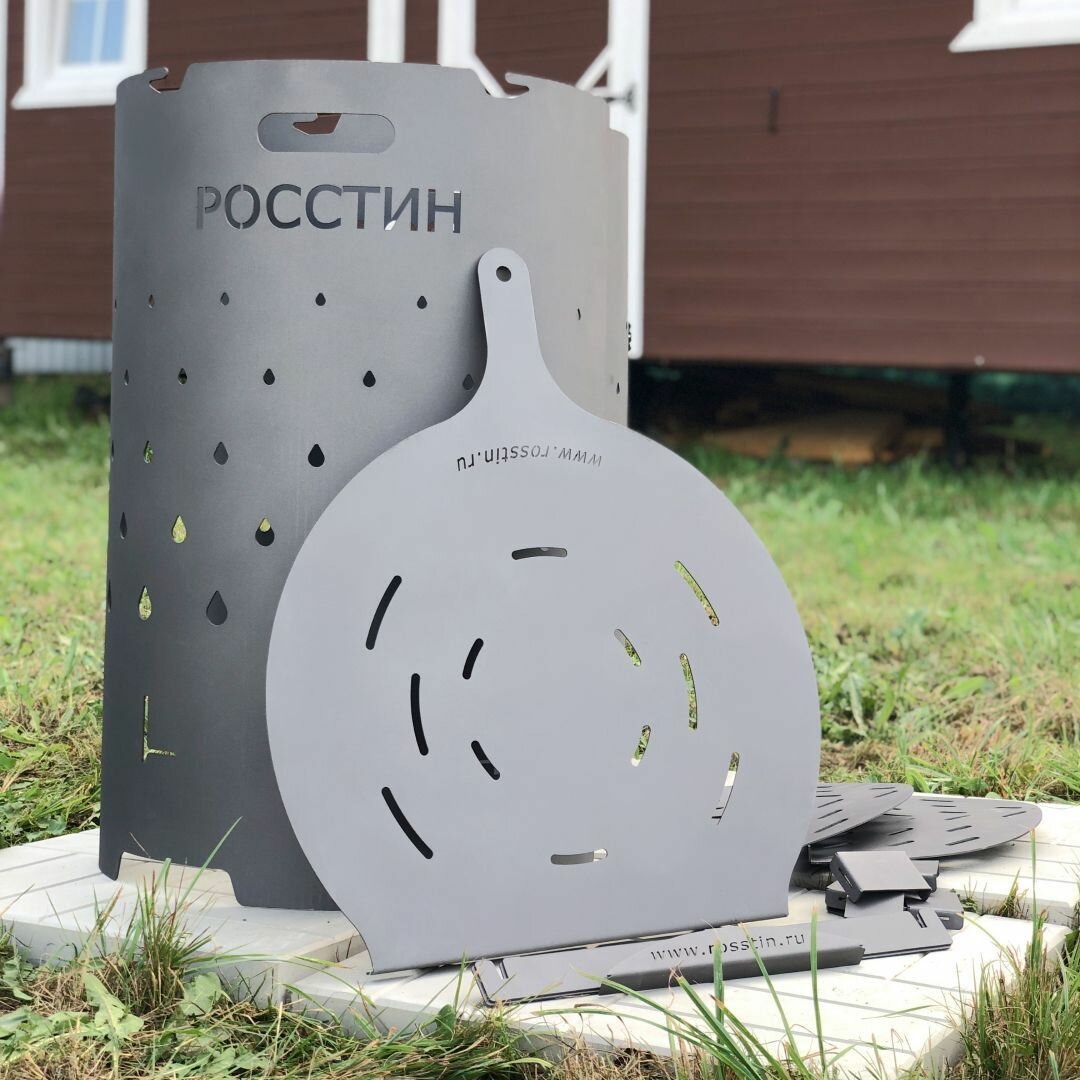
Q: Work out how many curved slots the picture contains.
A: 12